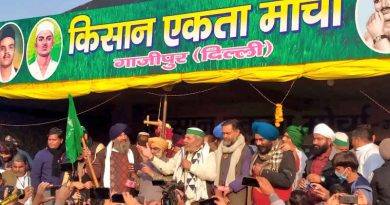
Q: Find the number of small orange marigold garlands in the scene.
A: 1